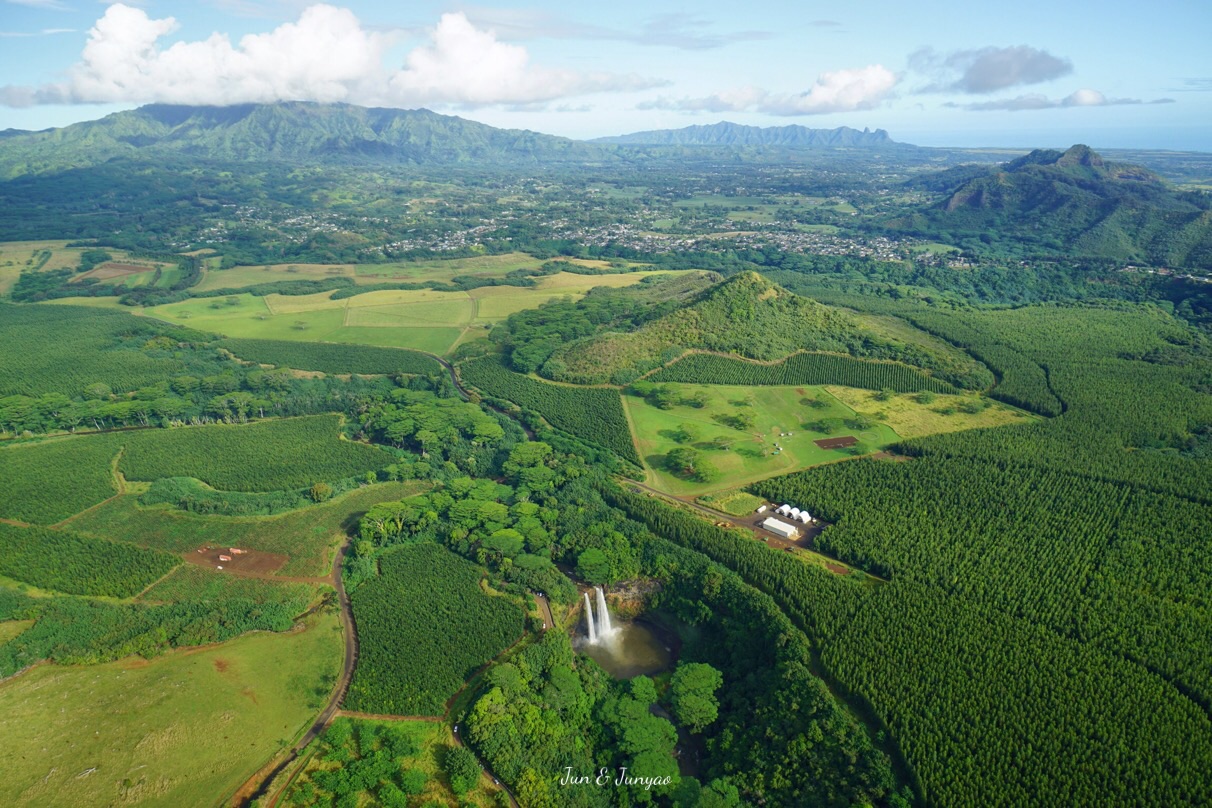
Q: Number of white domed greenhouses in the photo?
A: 3